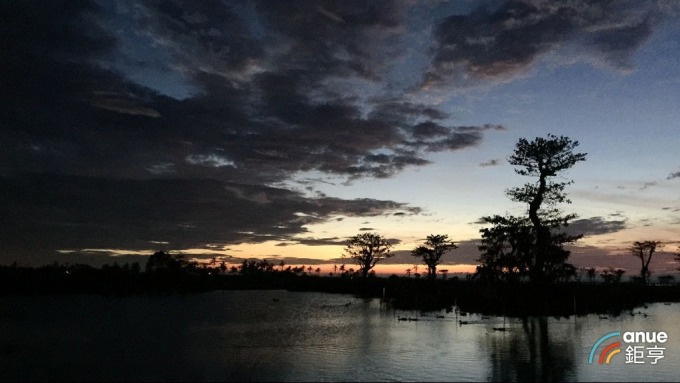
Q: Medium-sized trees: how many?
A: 3